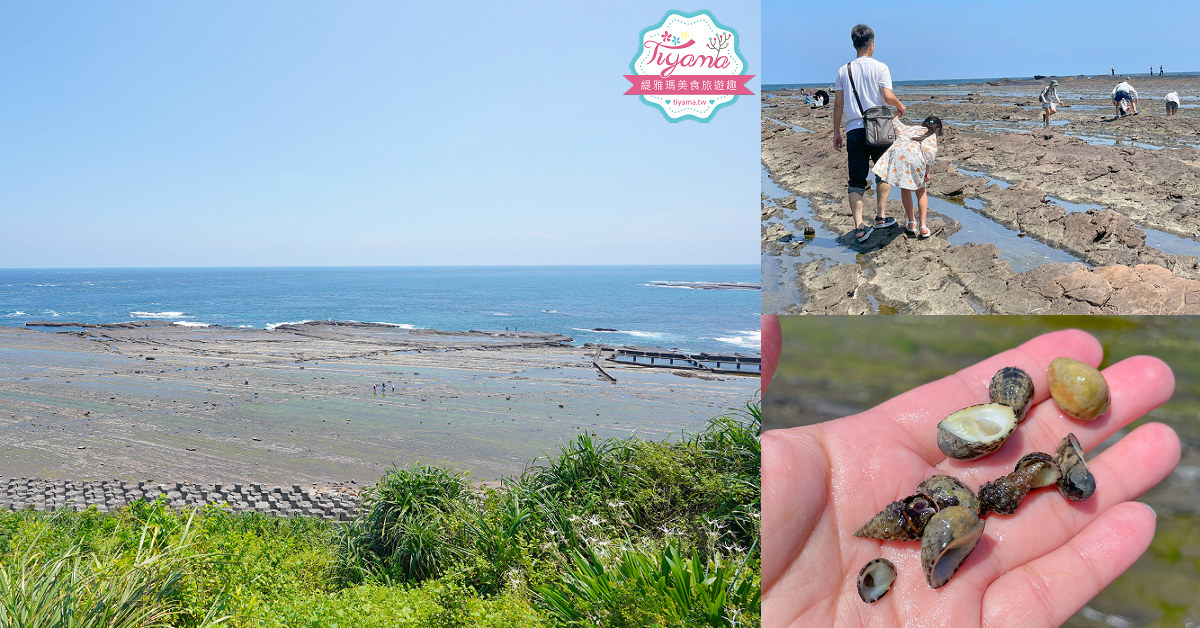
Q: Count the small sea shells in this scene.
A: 10